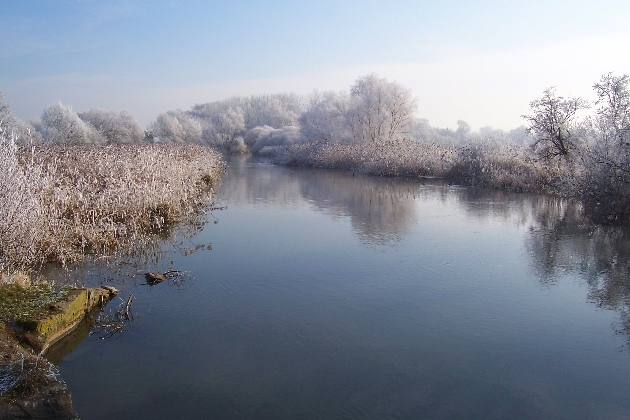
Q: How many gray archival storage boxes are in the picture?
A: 0